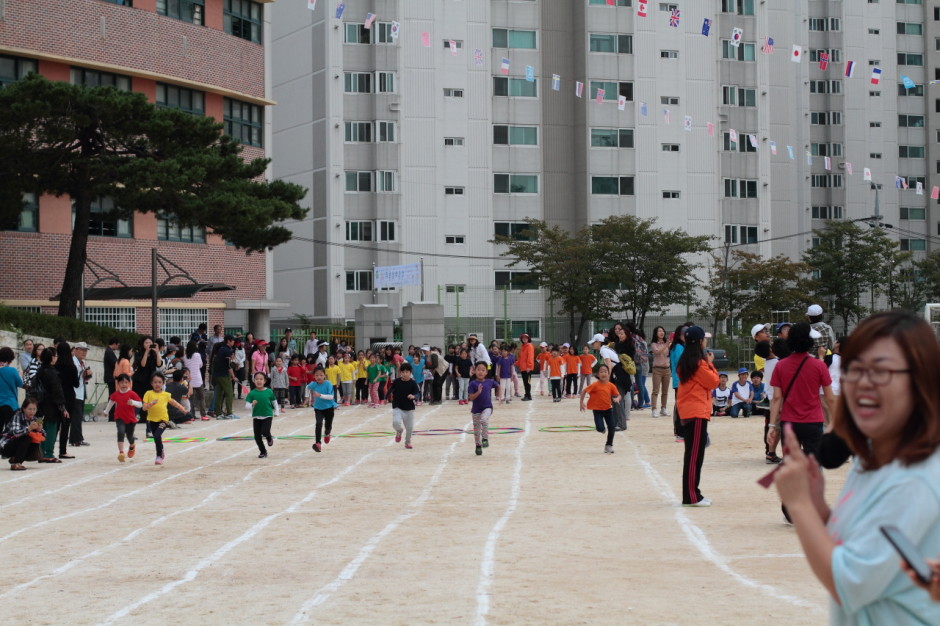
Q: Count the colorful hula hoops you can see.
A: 7